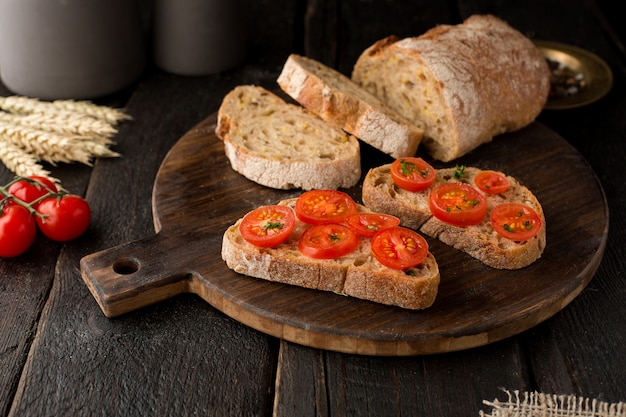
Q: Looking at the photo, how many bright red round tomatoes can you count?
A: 3